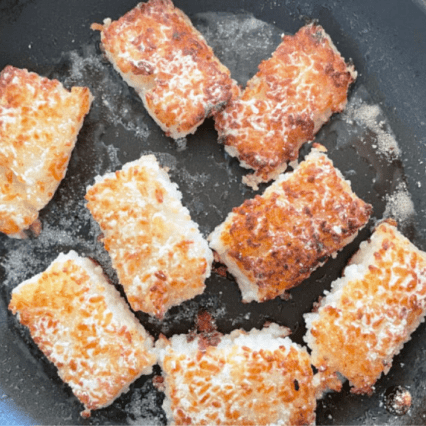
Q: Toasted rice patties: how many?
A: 8